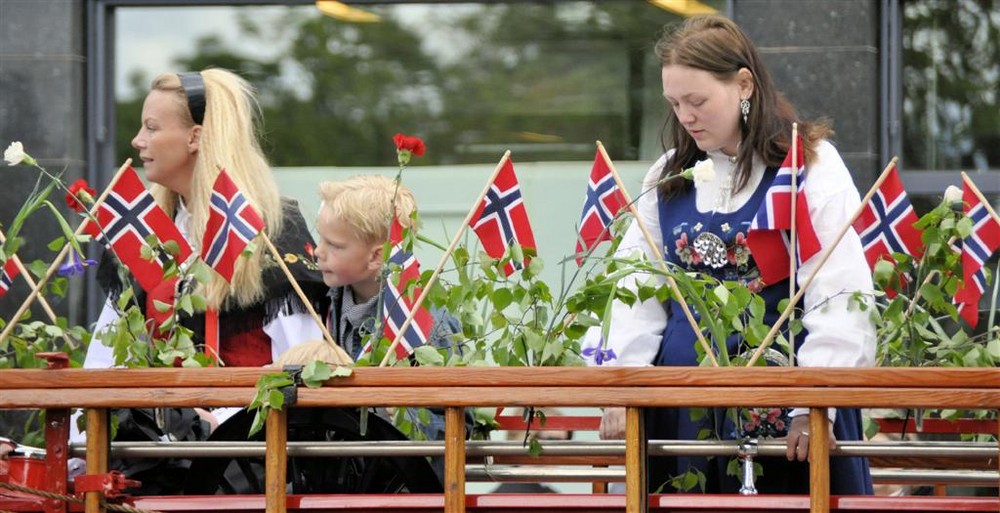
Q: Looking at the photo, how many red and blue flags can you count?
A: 9